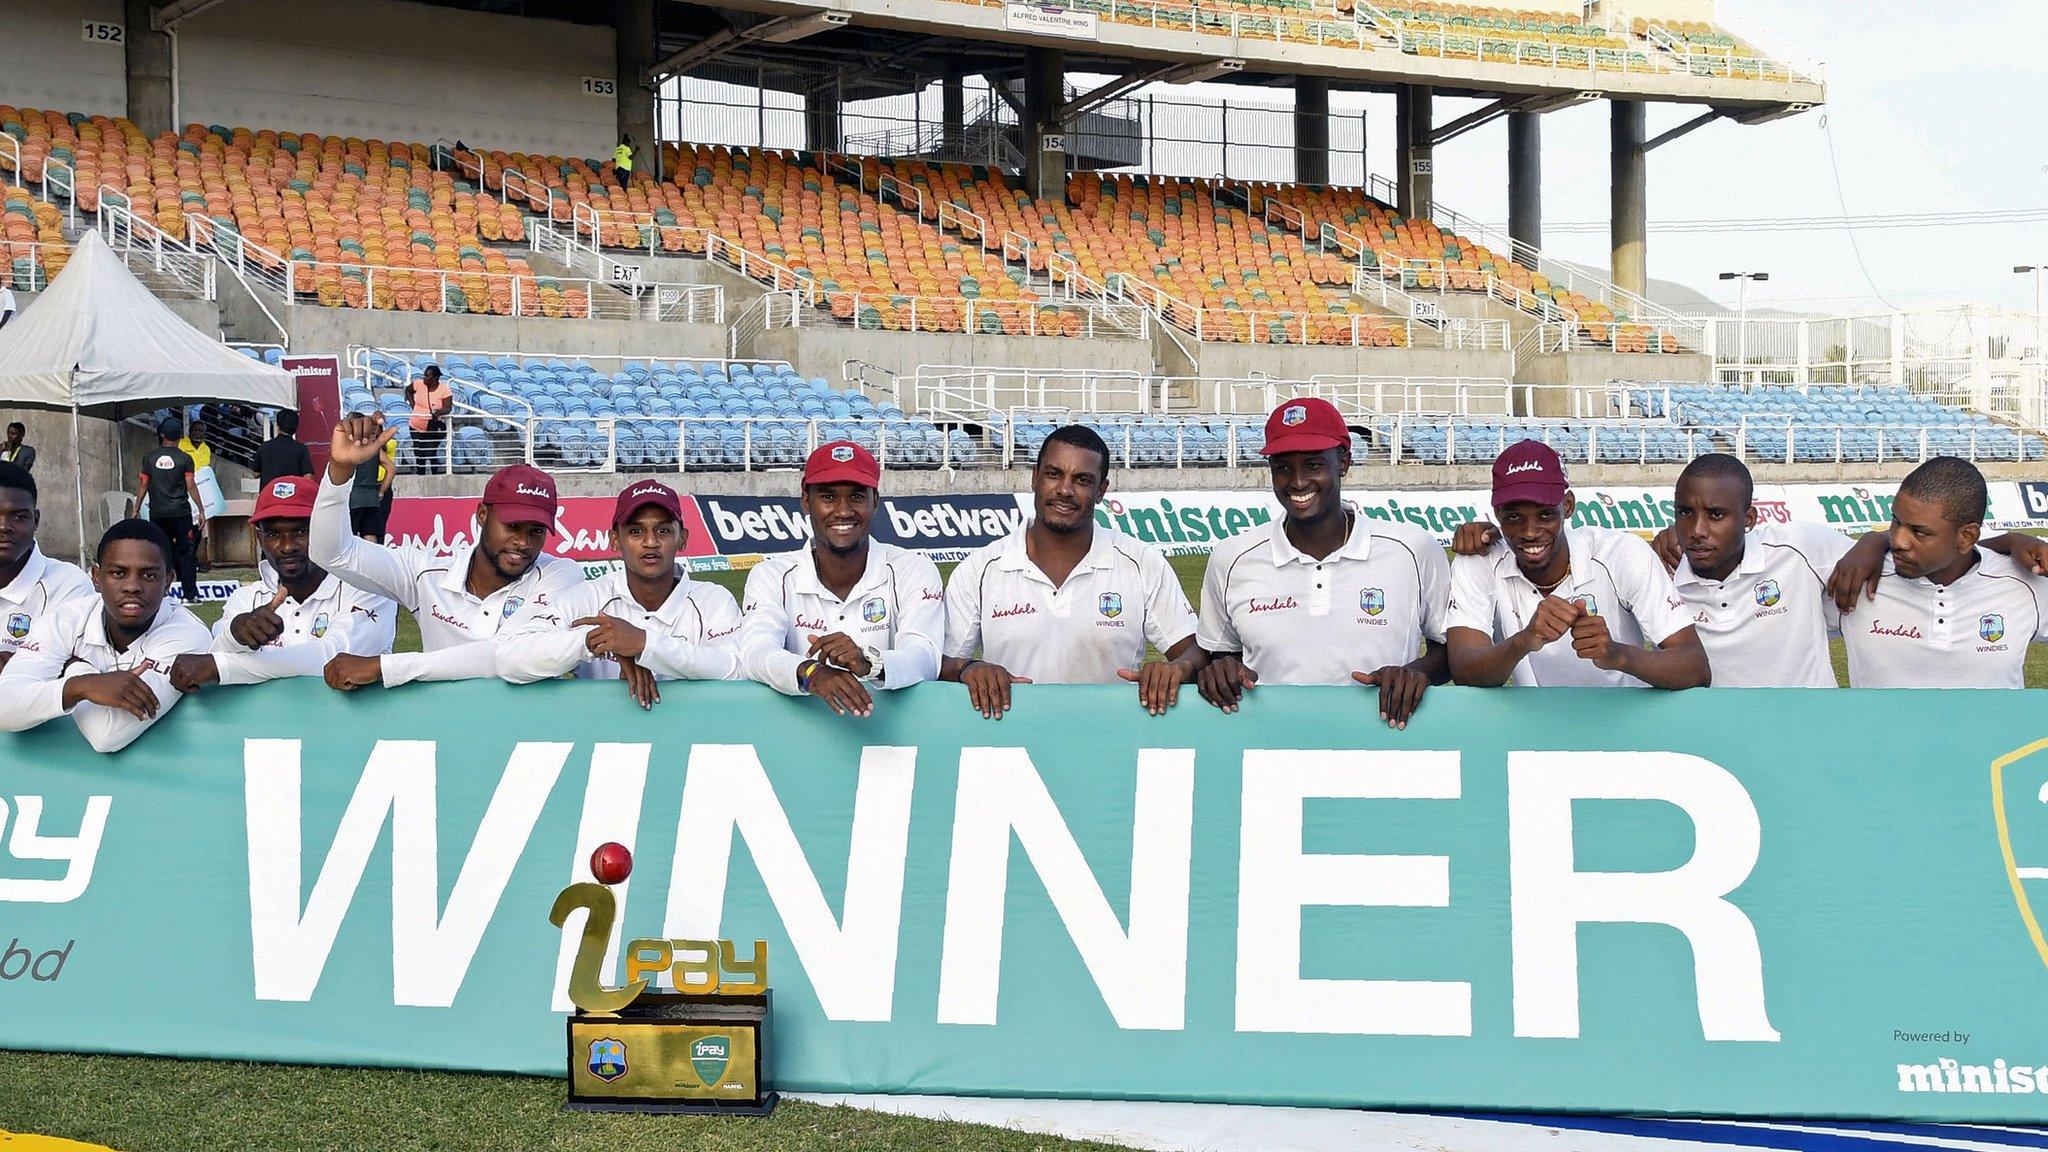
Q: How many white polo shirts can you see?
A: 11